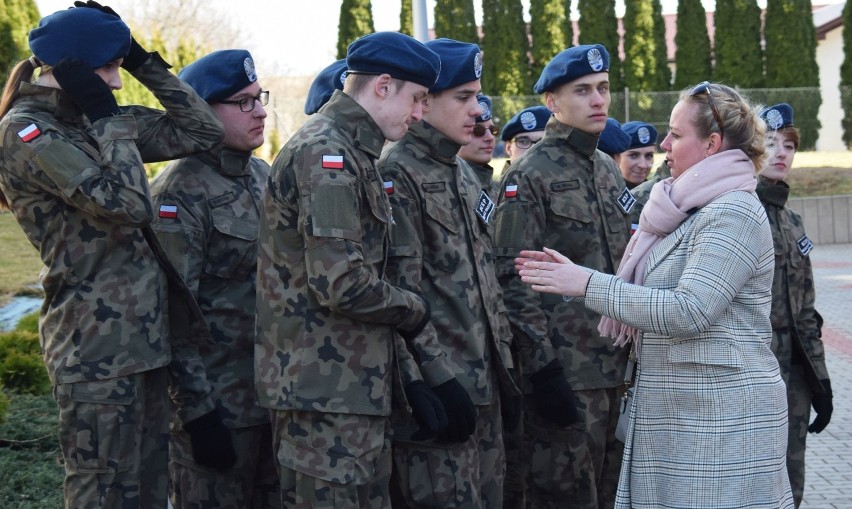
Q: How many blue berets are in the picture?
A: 11